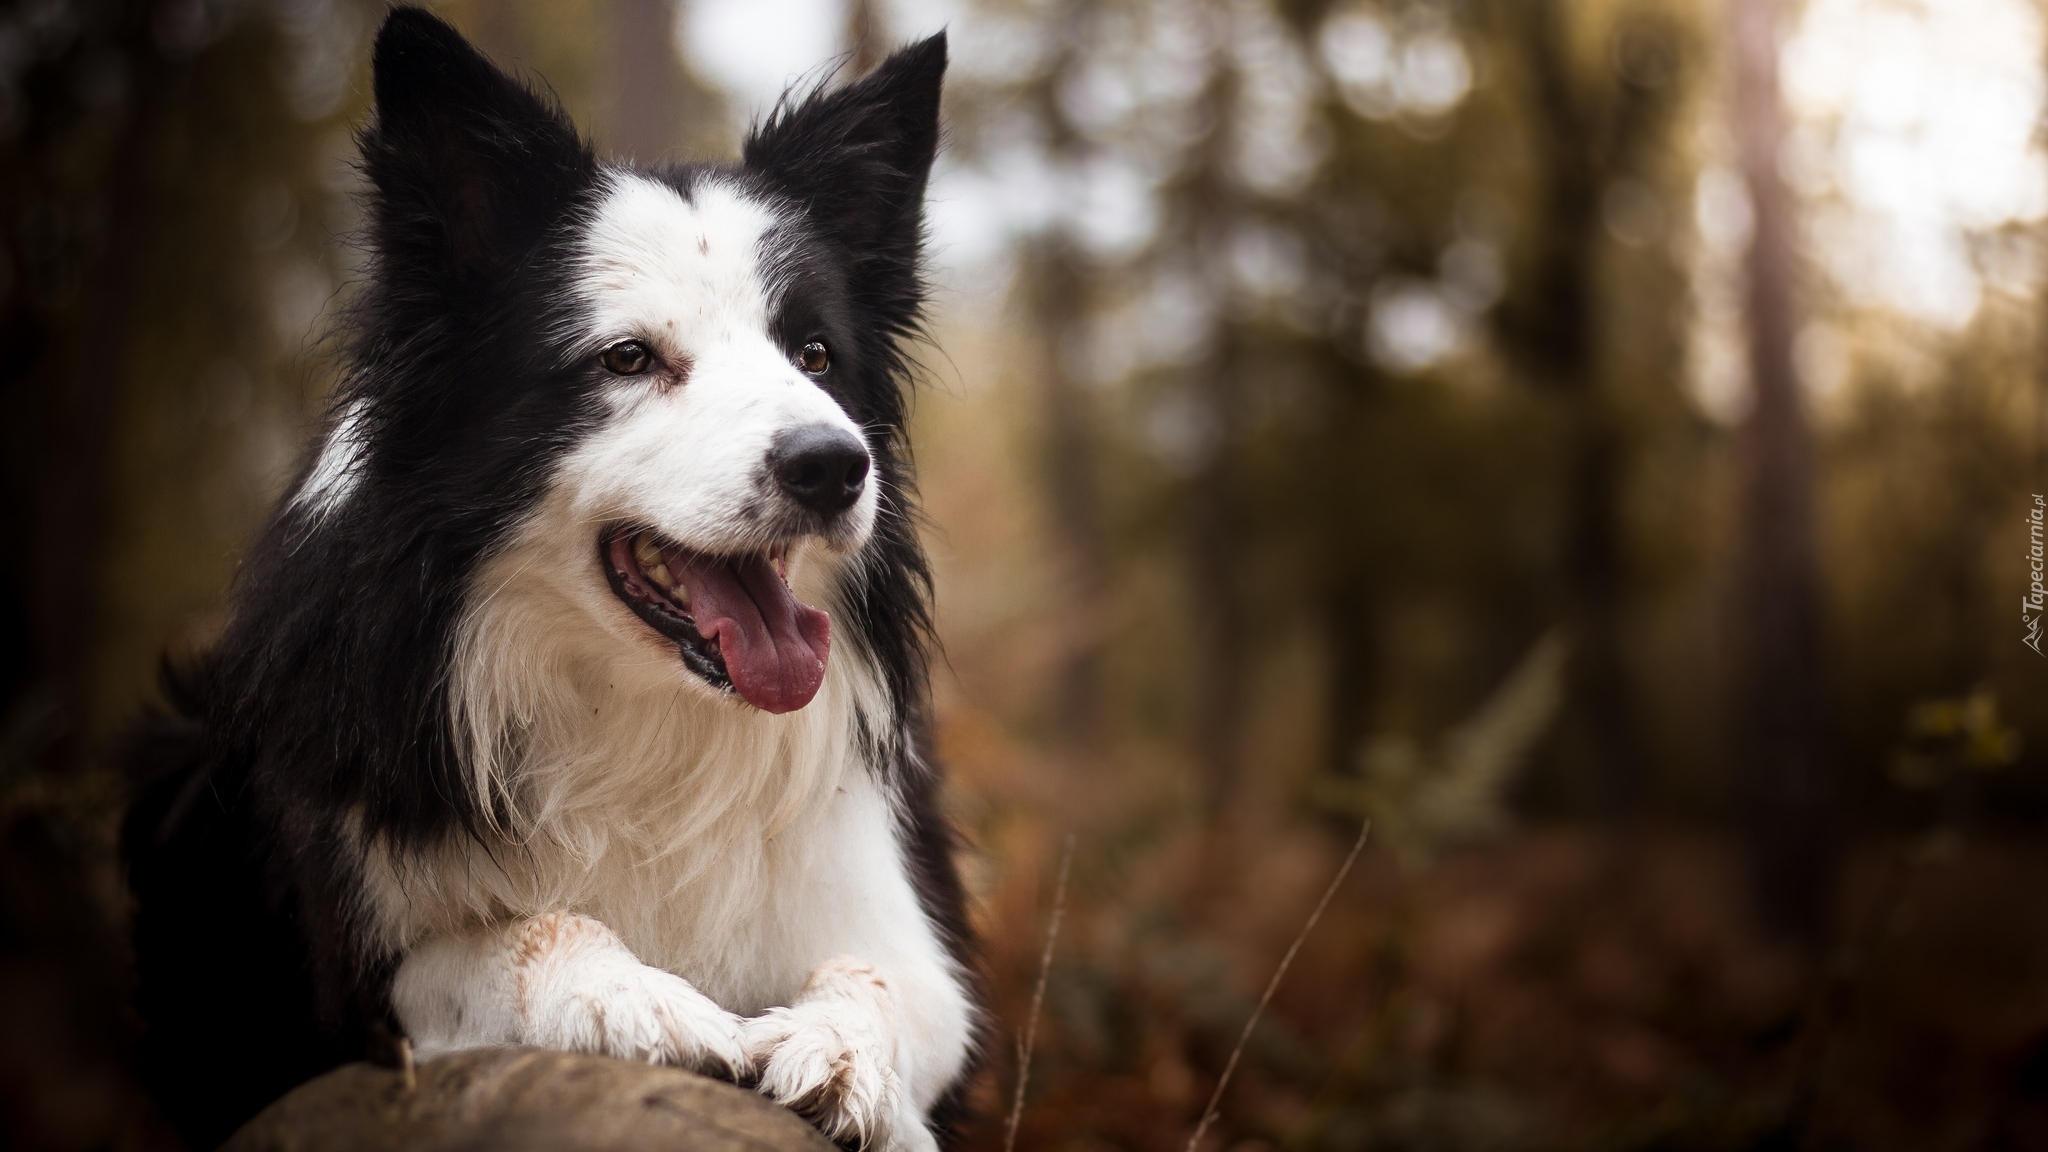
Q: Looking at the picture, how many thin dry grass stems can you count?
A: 2